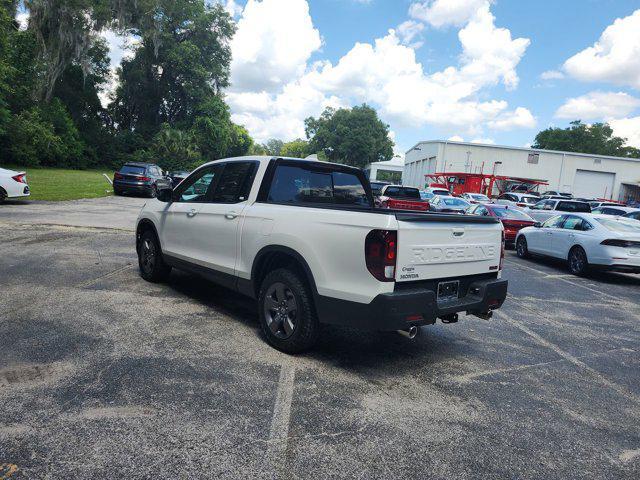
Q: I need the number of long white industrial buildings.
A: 1